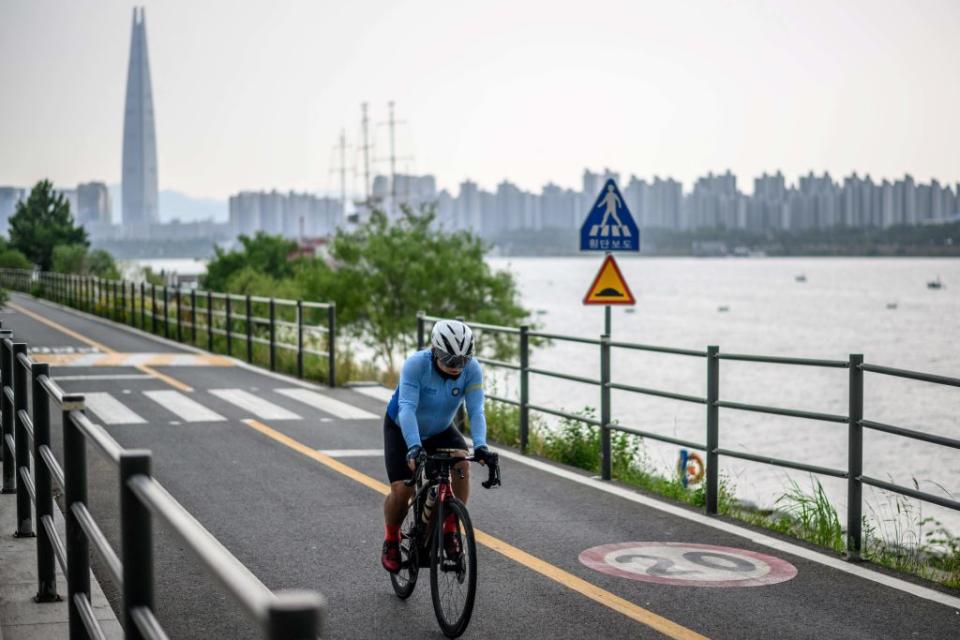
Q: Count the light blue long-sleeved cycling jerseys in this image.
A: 1